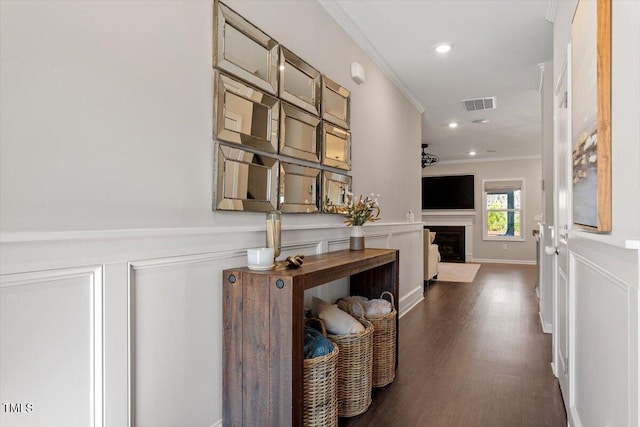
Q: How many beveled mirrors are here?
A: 9